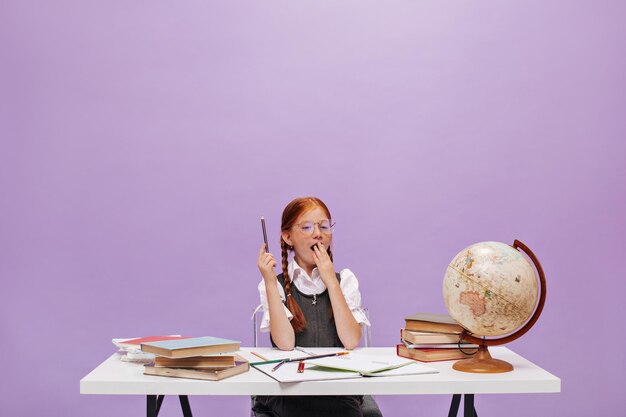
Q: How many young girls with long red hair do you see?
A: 1